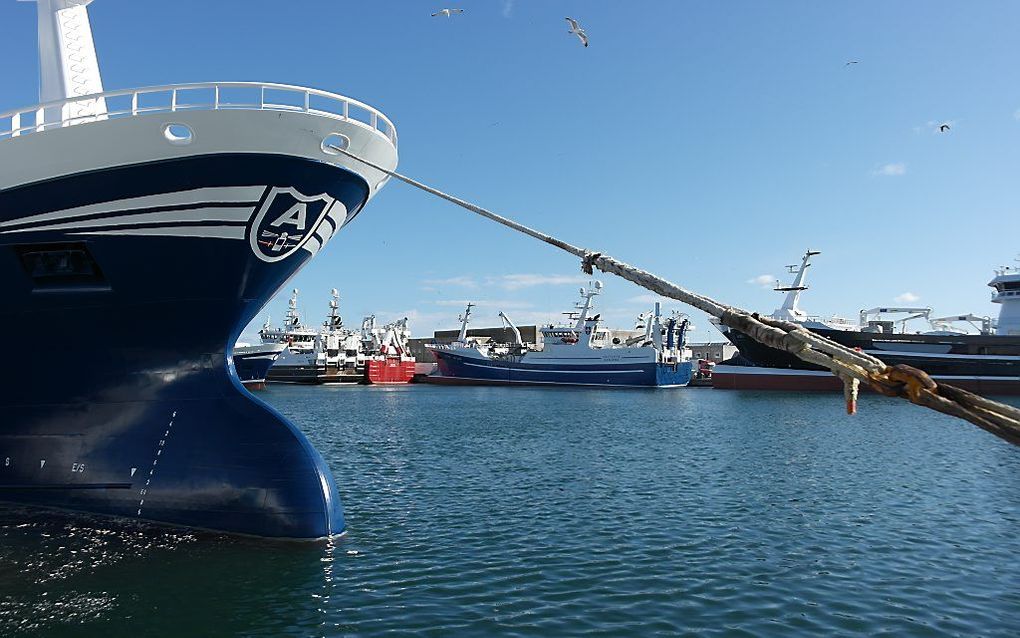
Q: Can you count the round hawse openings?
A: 2